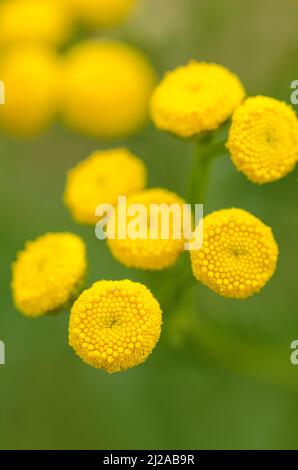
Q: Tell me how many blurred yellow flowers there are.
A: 4